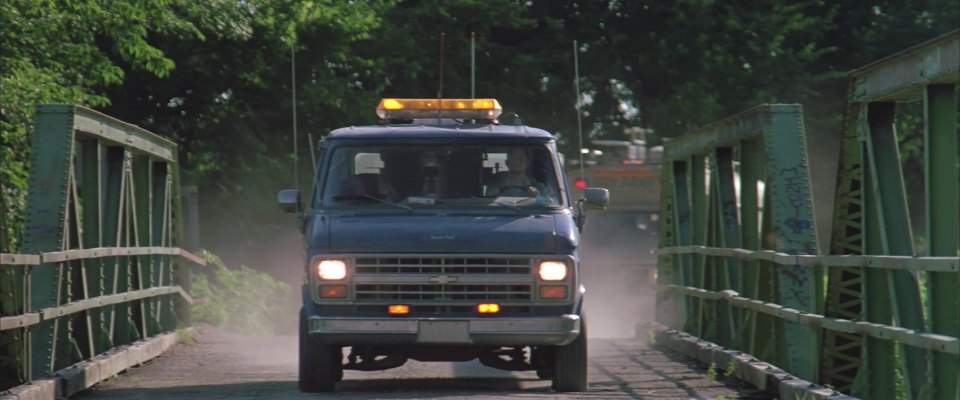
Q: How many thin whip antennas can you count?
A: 5